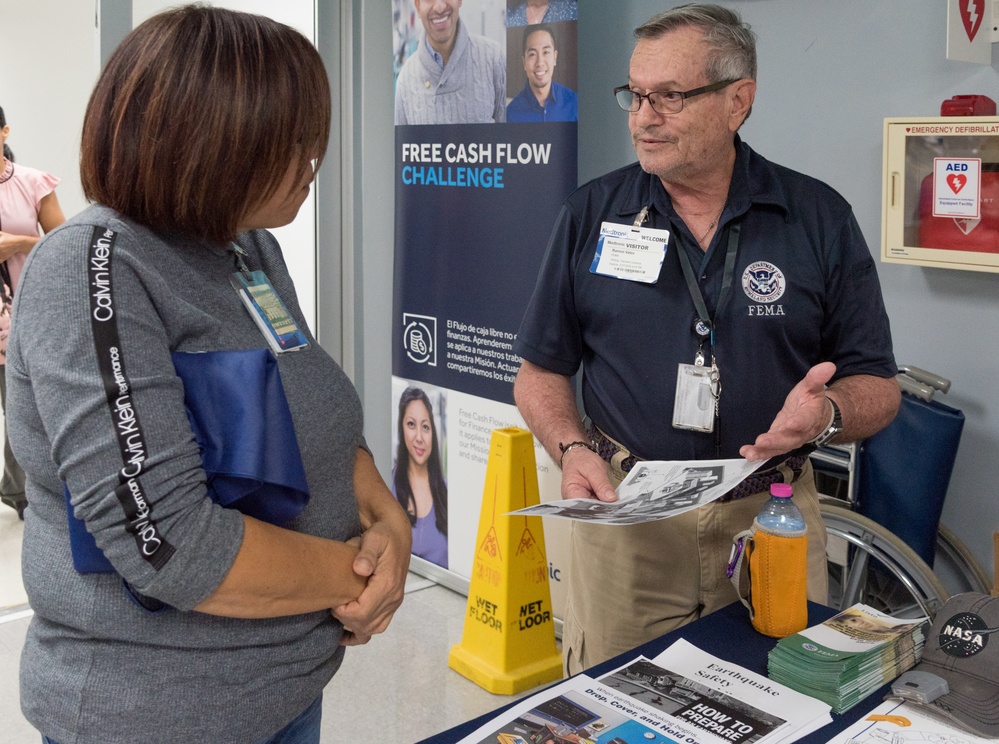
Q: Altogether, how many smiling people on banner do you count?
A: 3